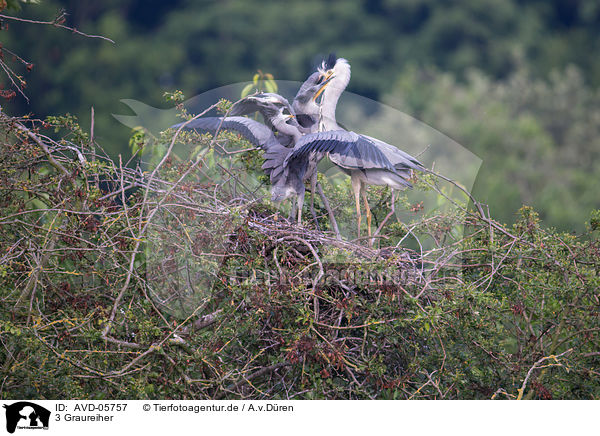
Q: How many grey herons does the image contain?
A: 3